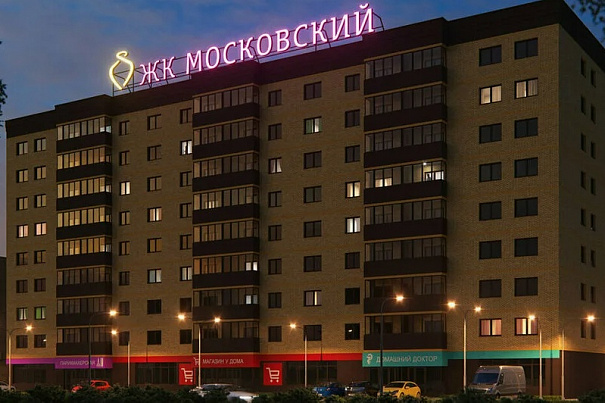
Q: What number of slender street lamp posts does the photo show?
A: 9